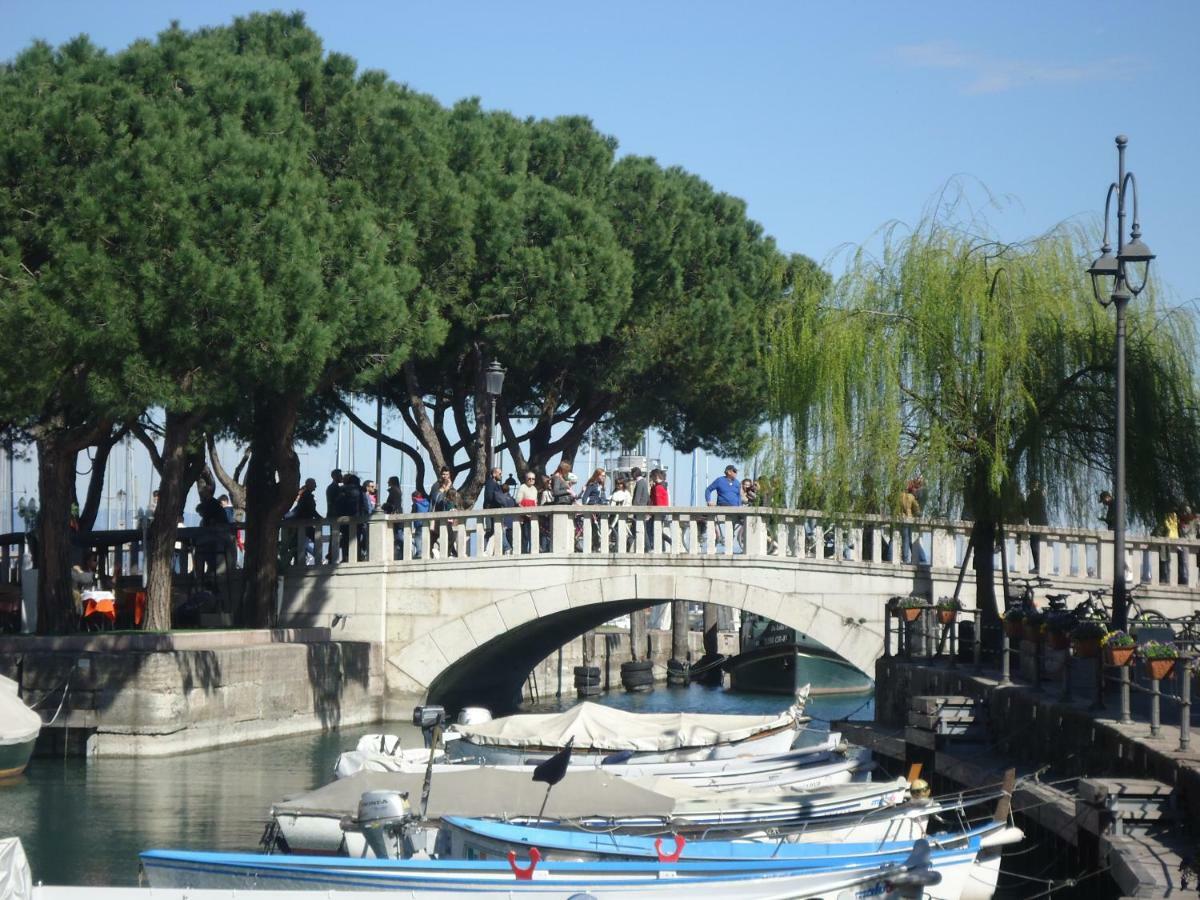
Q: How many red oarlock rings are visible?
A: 2